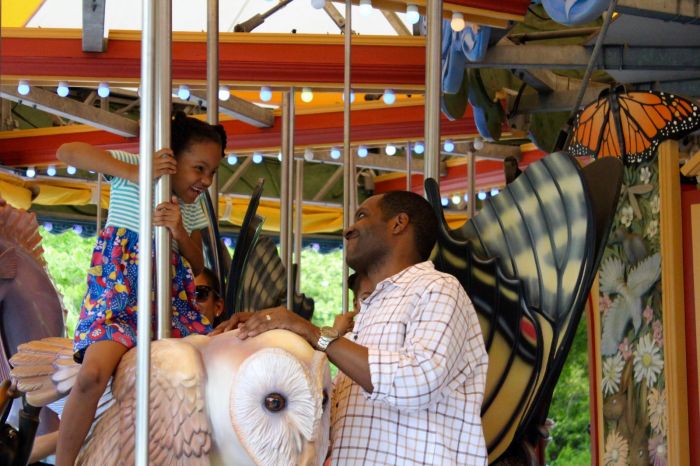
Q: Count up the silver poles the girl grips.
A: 1